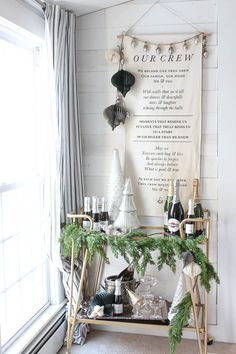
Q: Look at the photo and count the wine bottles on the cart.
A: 9